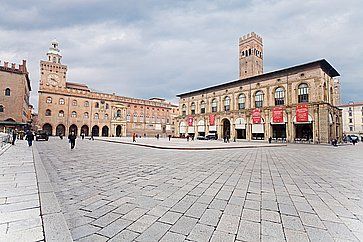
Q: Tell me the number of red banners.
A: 5